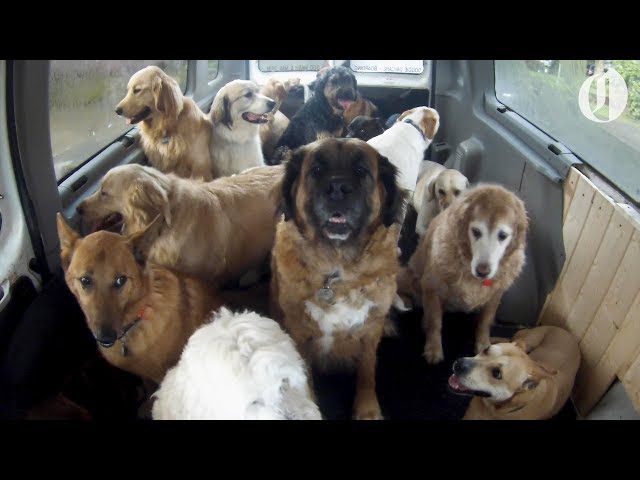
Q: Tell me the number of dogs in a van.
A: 14